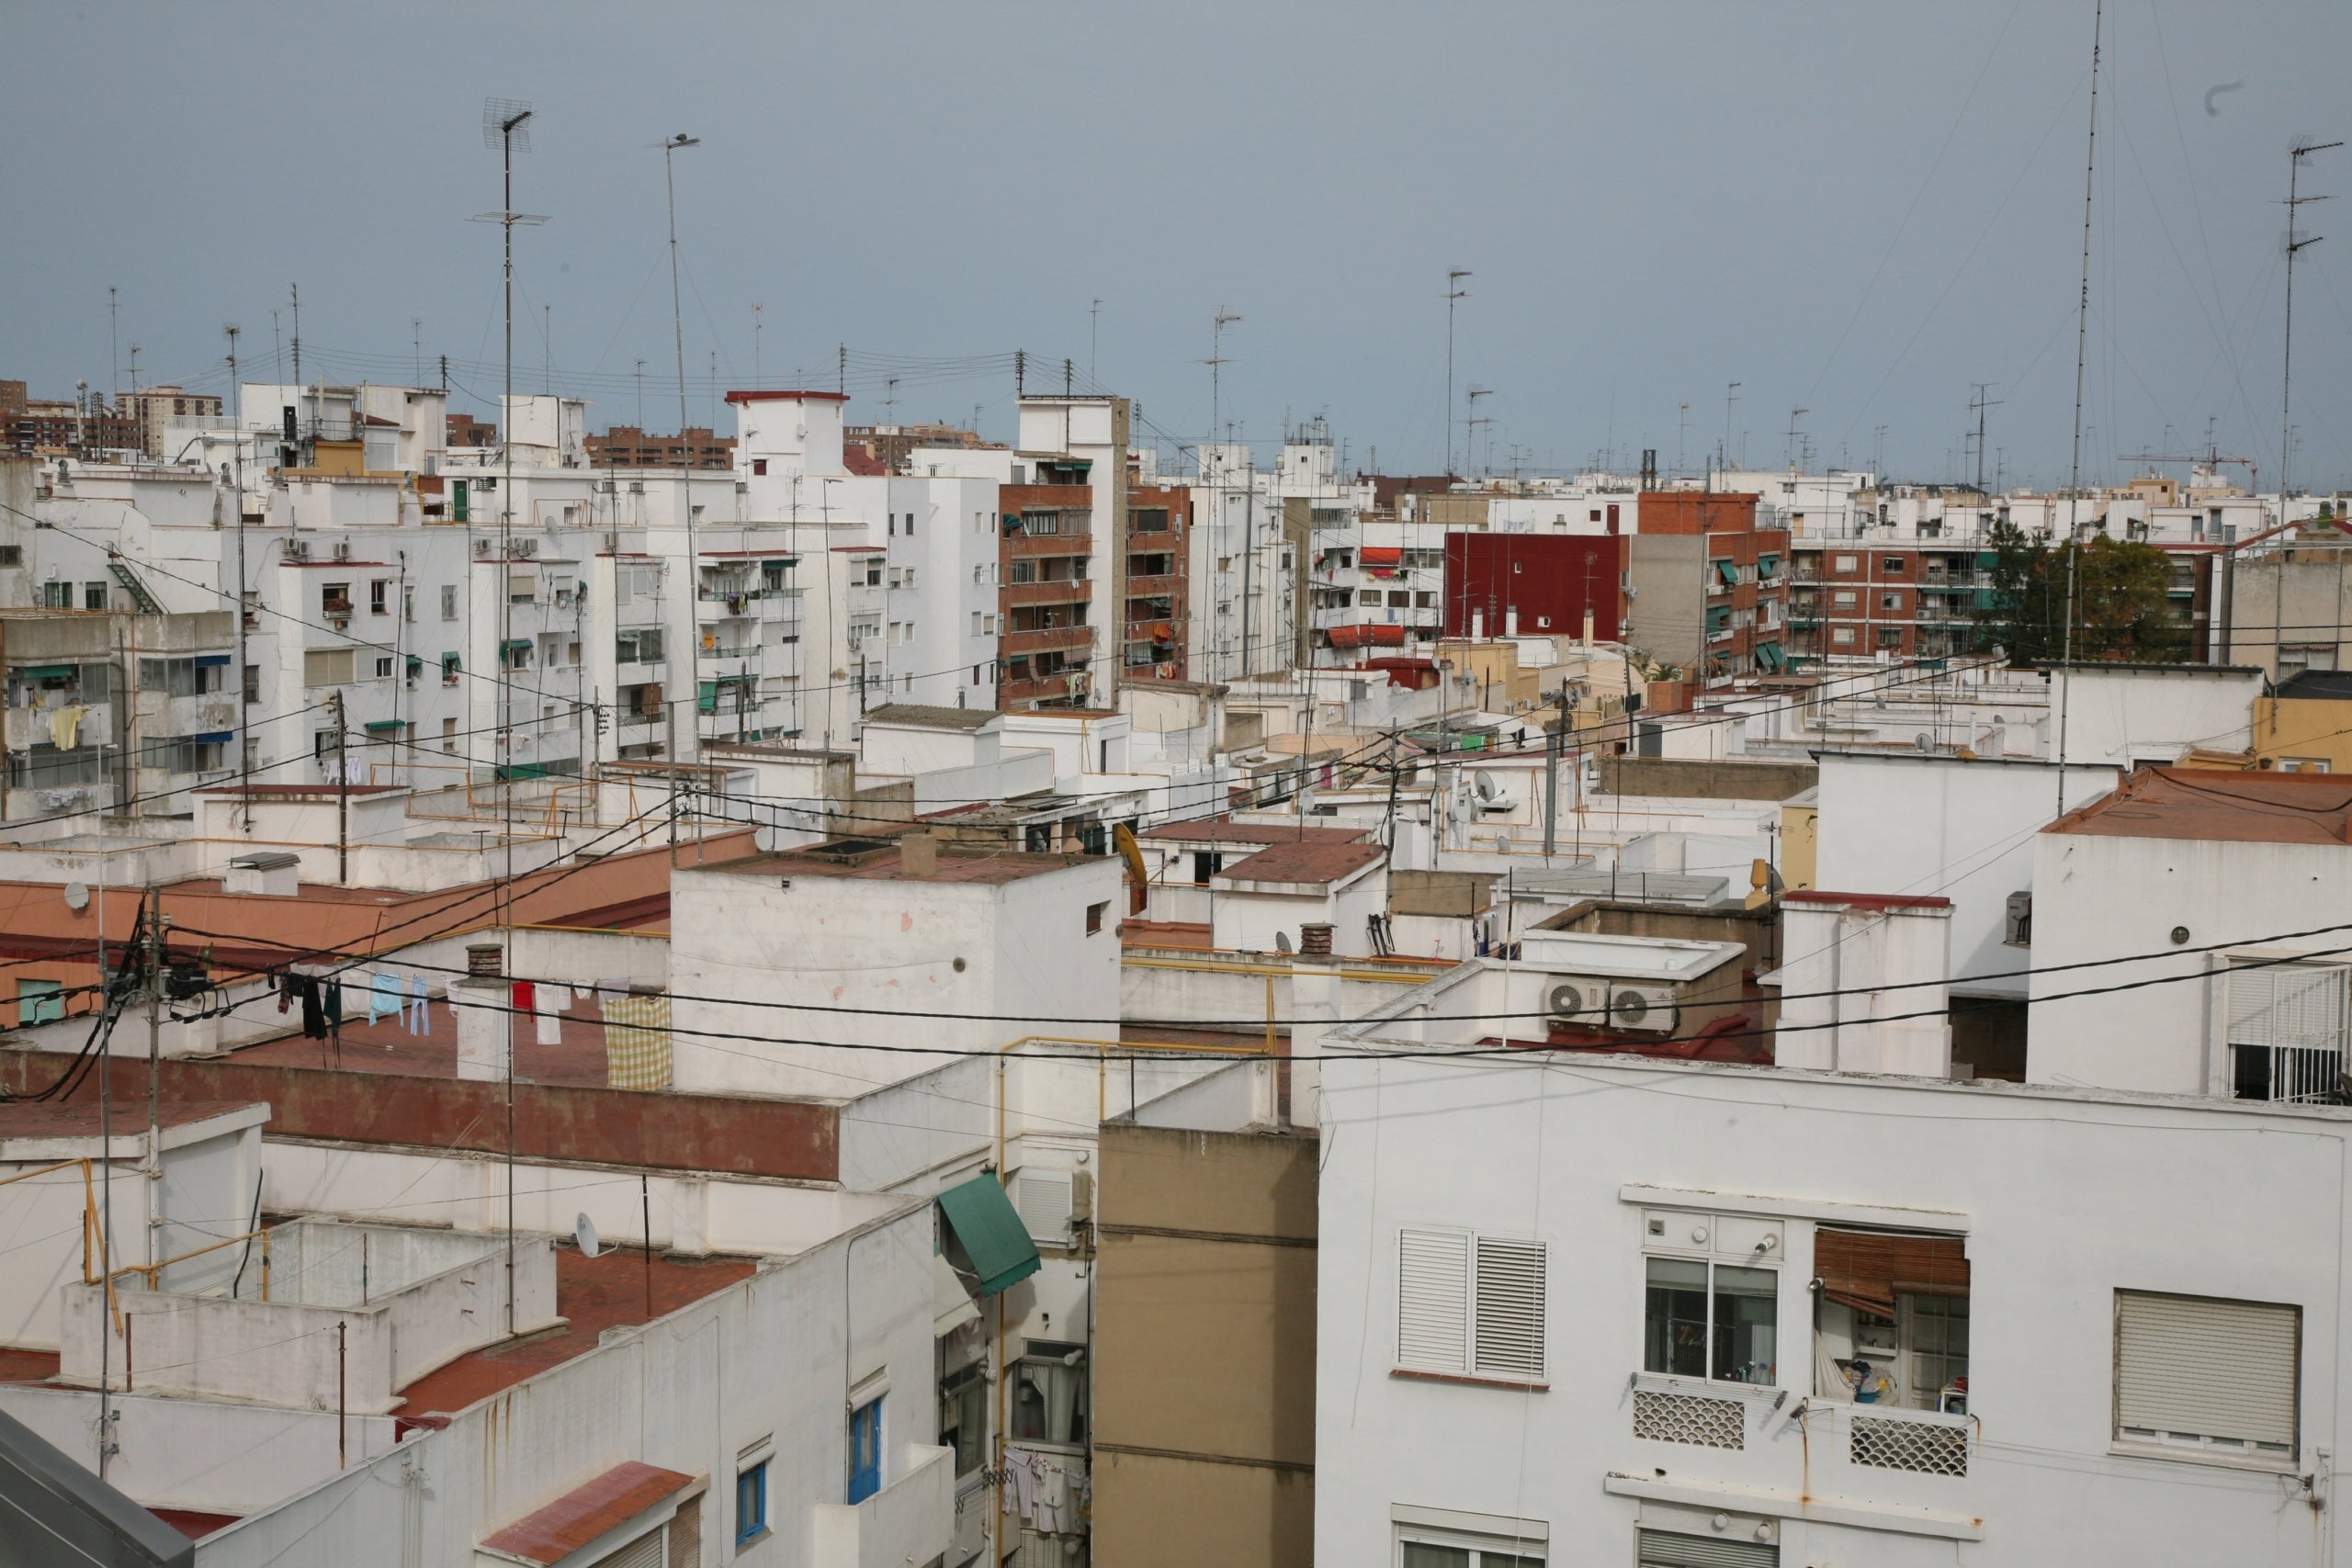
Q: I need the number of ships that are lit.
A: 0